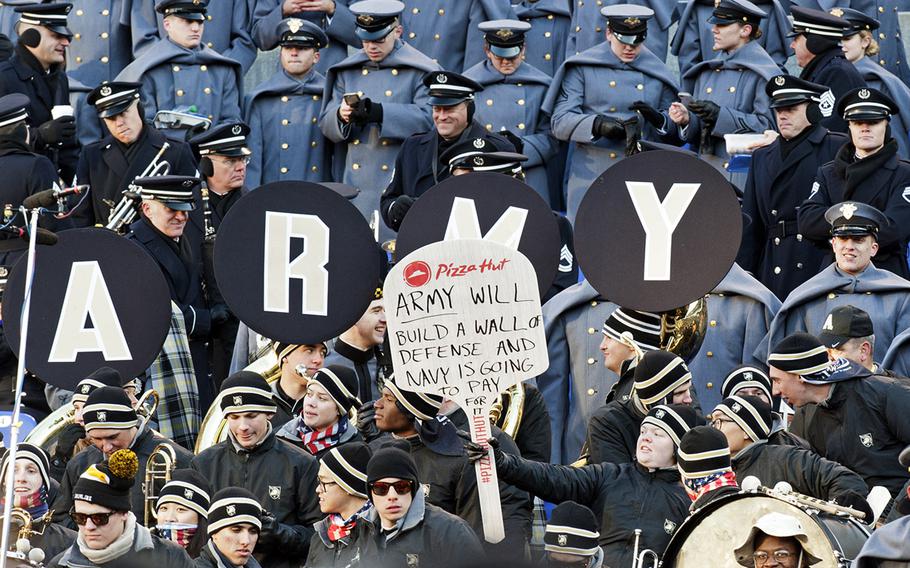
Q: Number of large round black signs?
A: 4